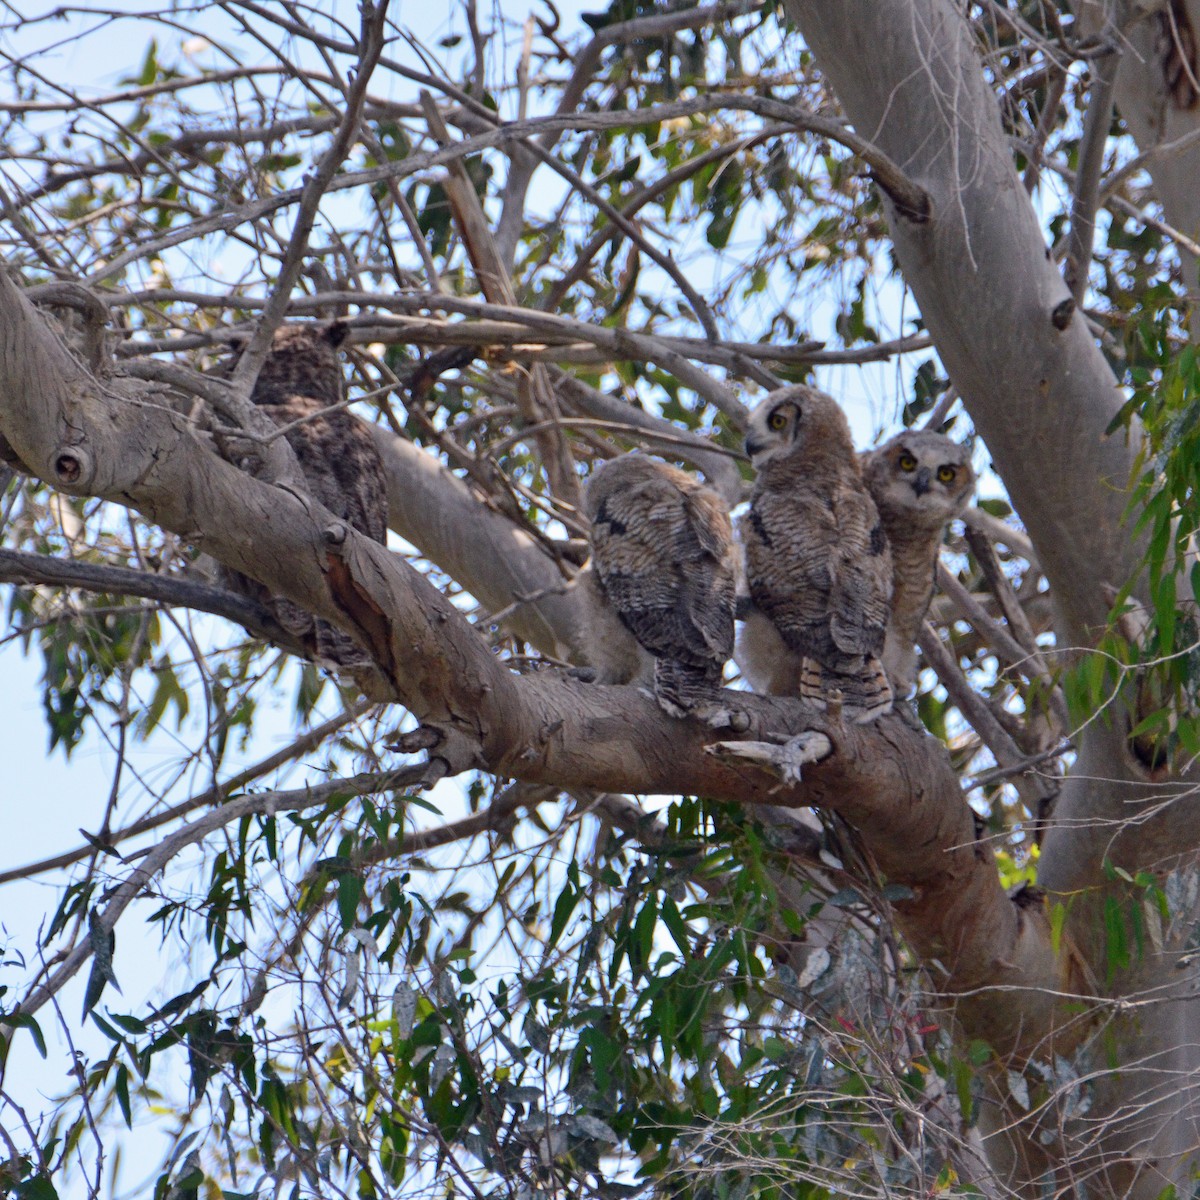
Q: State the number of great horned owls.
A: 4